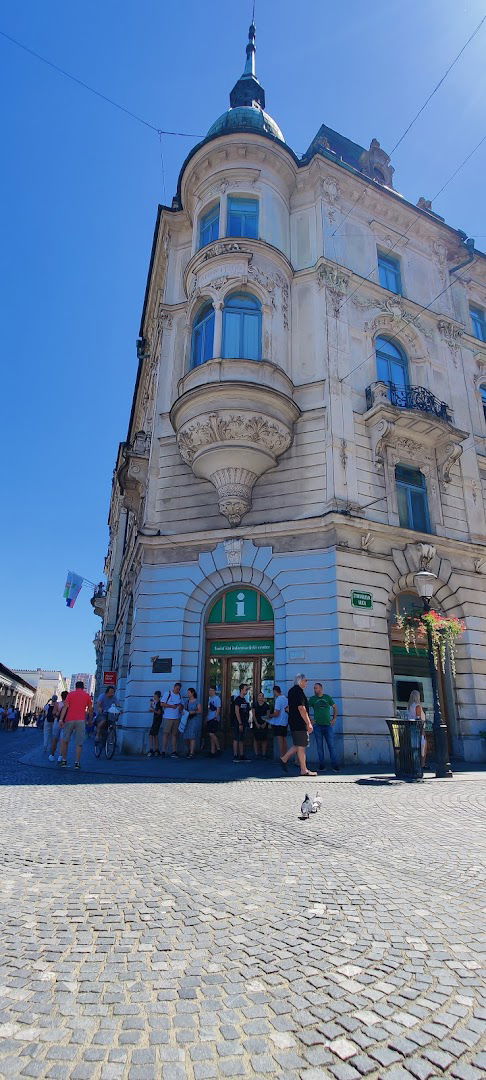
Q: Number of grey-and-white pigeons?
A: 2